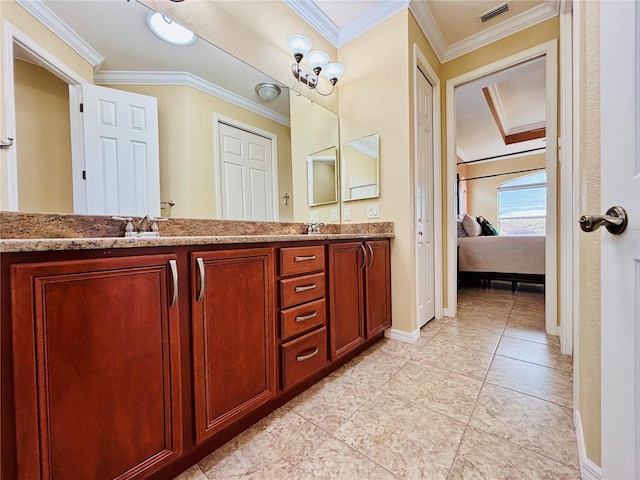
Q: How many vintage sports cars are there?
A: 0